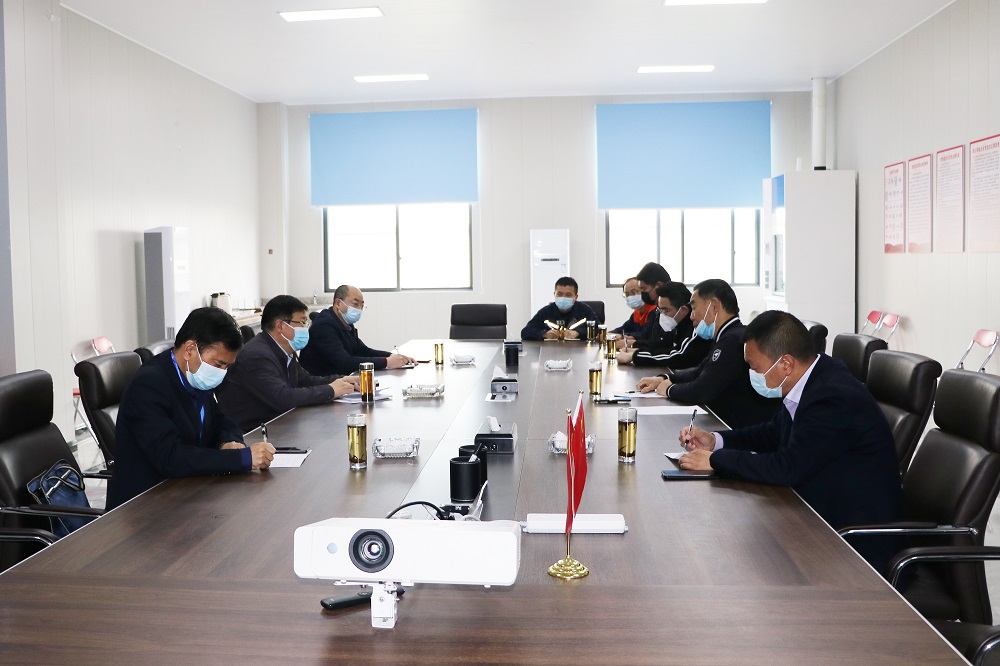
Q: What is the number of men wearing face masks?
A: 9